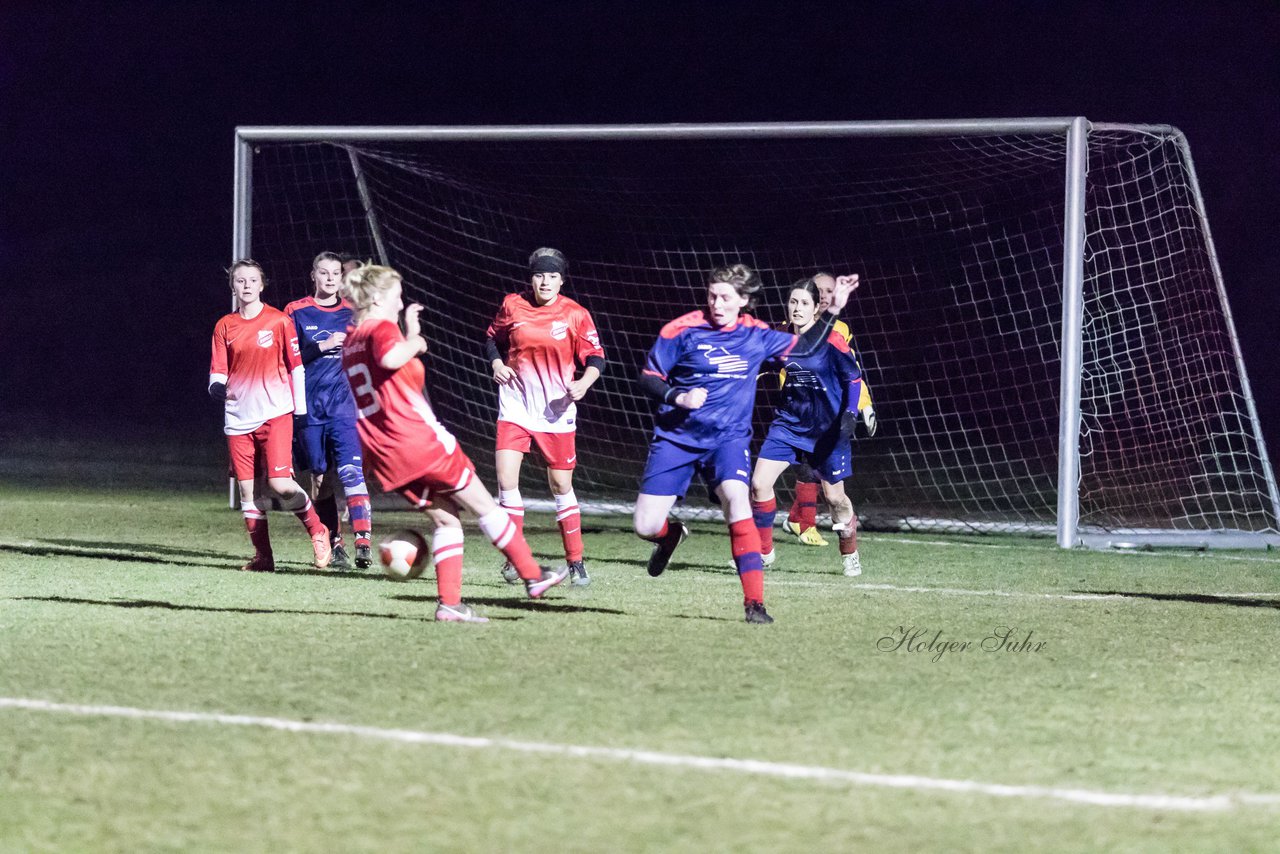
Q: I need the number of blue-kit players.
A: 3